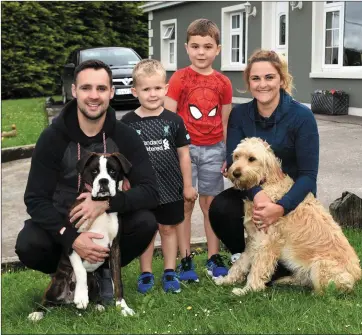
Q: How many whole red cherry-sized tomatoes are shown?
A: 0